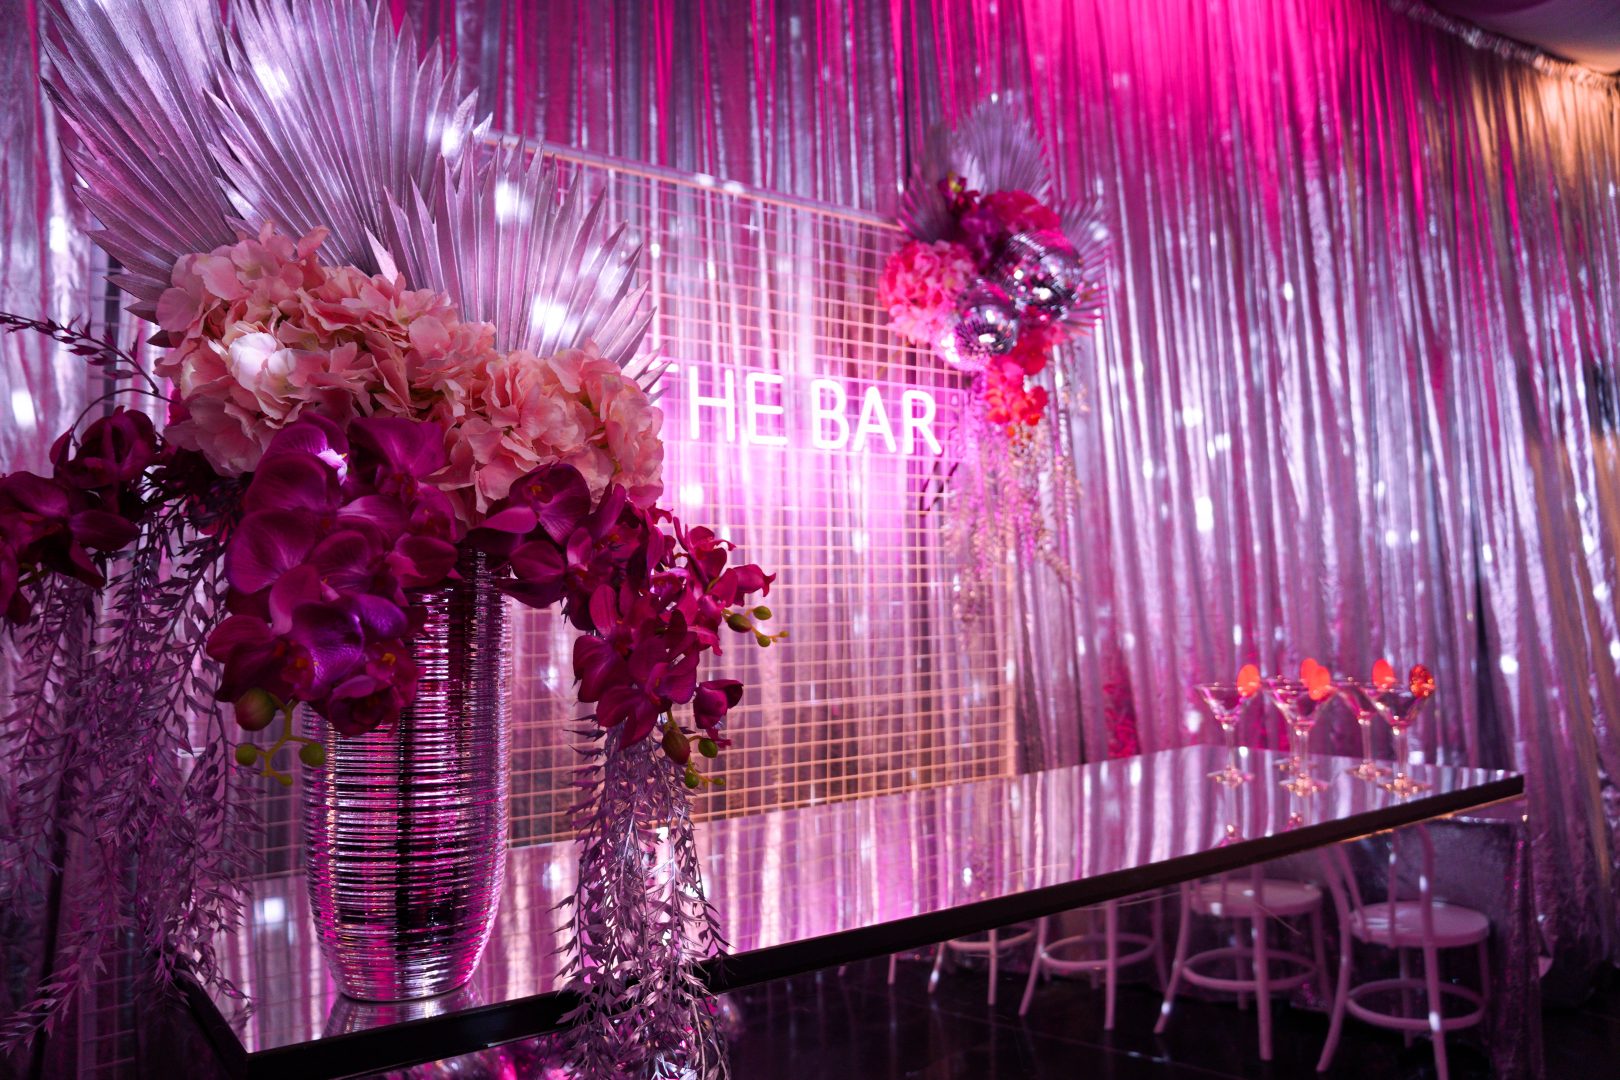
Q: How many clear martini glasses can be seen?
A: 5